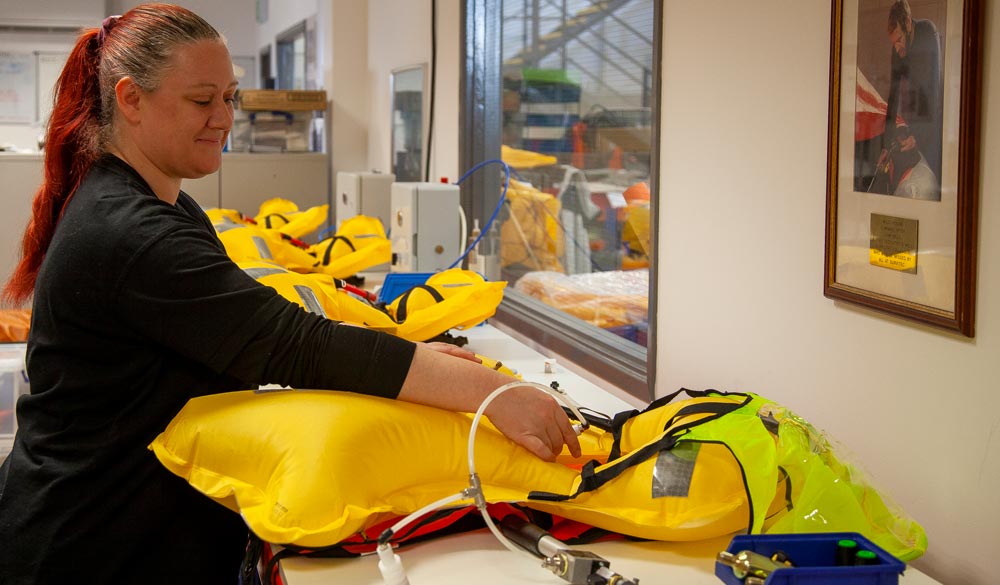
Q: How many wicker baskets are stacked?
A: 0